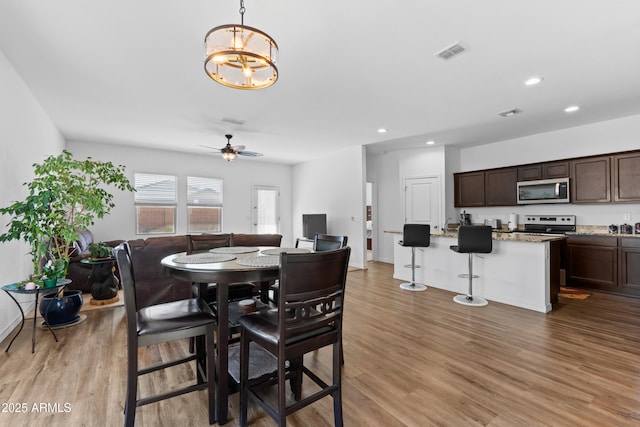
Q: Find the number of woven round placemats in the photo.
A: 4